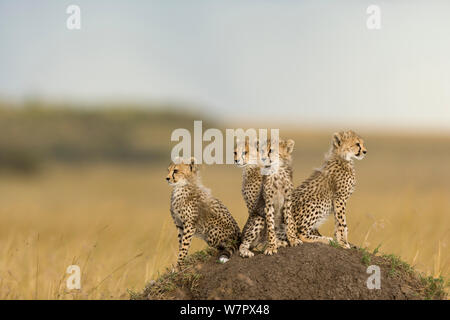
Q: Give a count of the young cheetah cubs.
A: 4